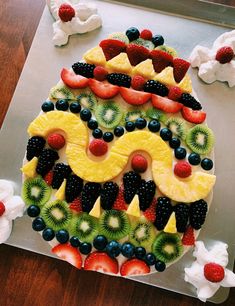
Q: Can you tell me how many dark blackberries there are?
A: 15